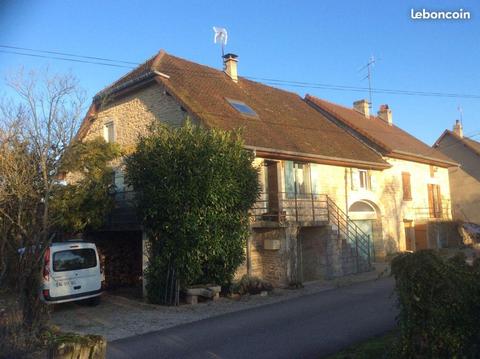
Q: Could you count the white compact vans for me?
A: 1